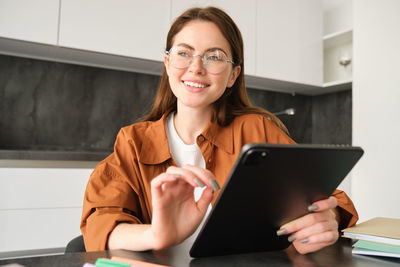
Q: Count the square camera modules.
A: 1